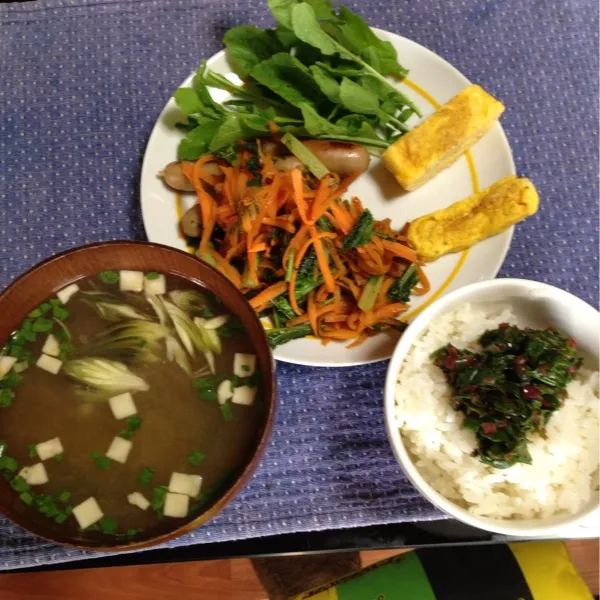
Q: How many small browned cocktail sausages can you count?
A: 3